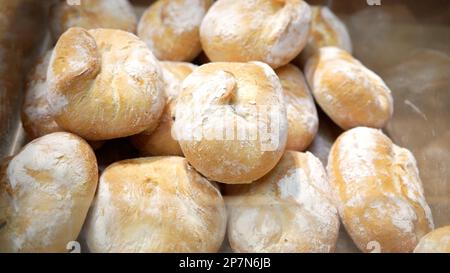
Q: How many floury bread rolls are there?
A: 15